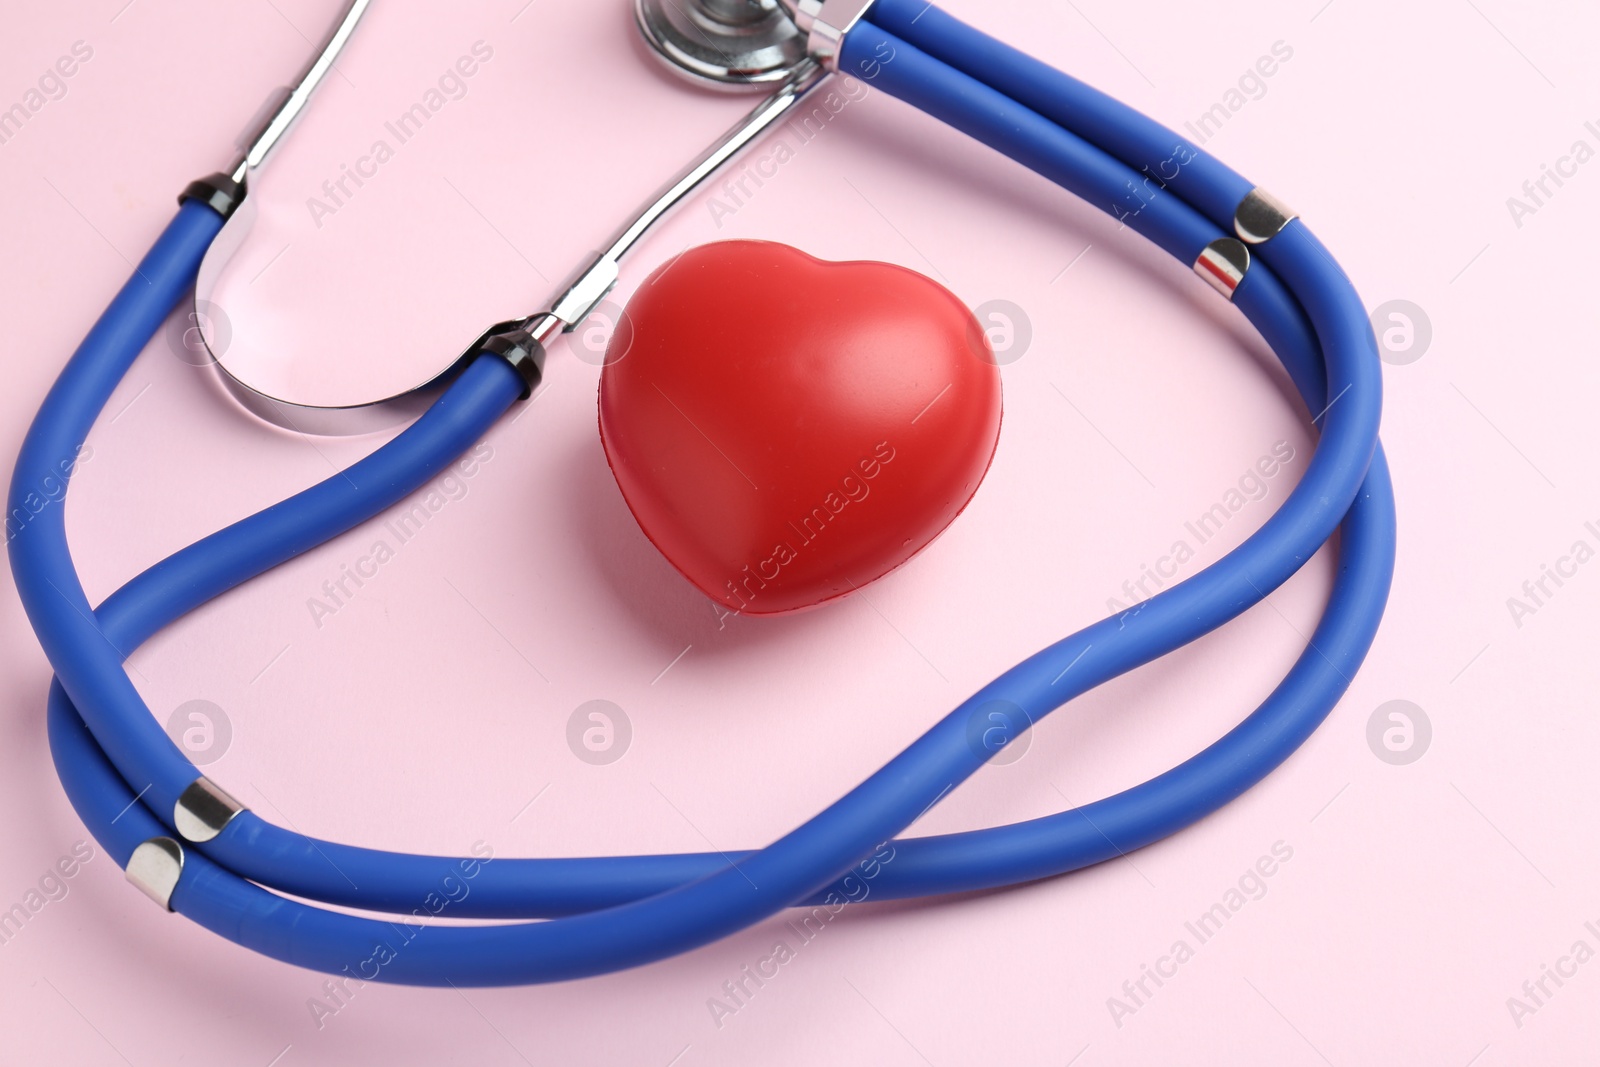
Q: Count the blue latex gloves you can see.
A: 0